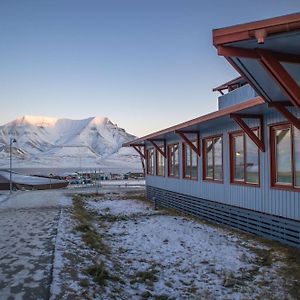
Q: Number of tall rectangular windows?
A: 7